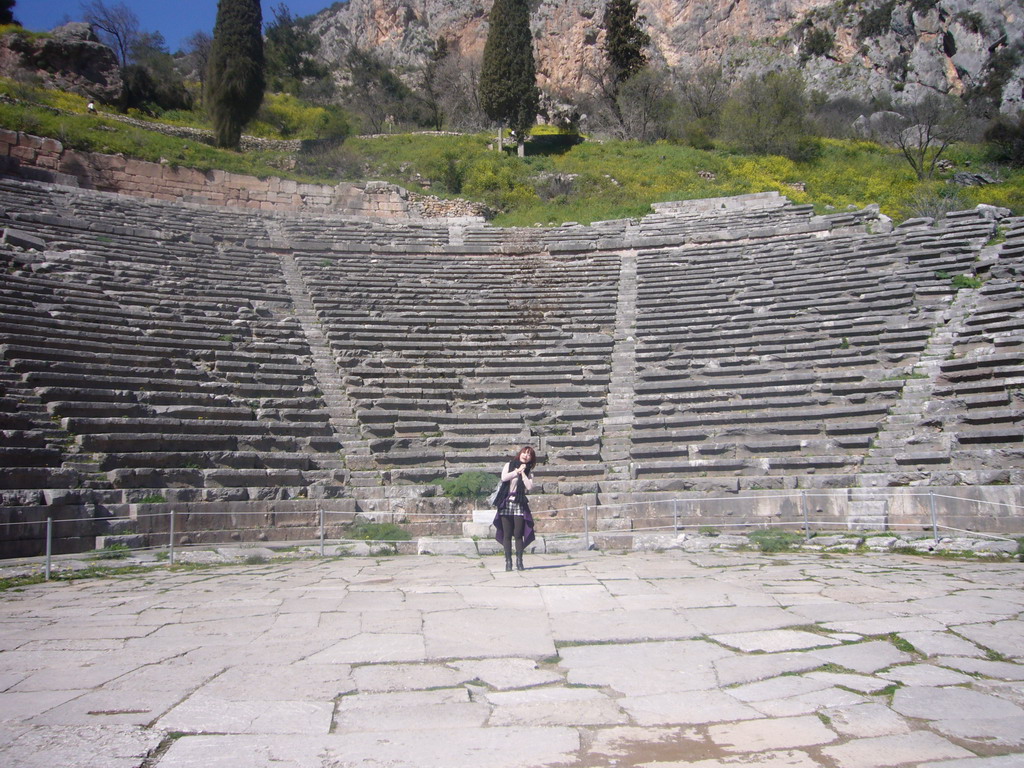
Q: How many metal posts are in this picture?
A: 7